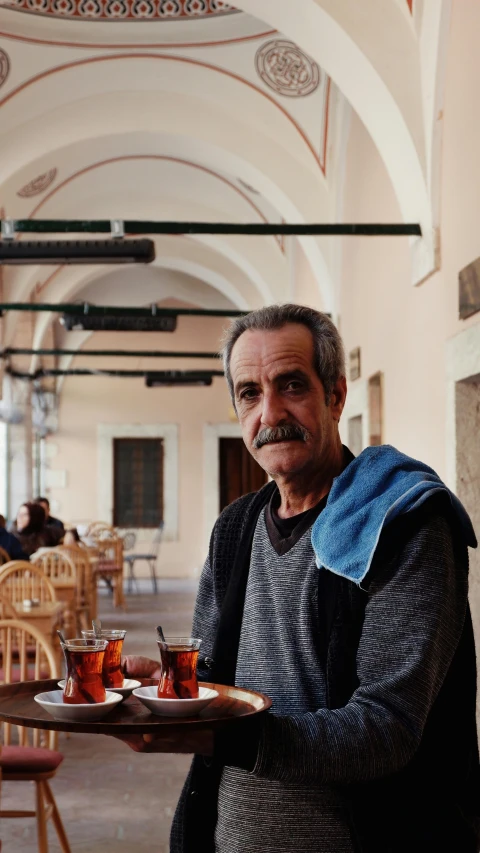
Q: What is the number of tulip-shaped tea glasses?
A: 3